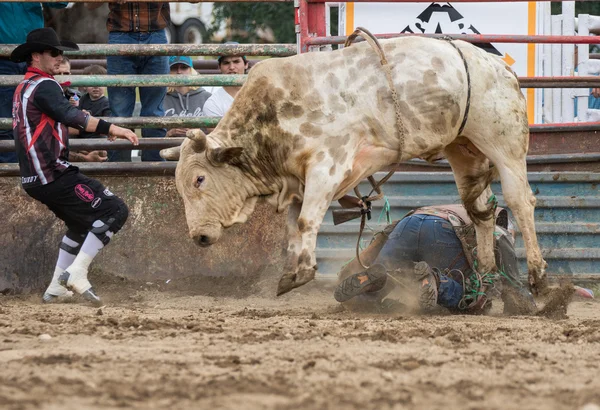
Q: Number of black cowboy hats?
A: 1